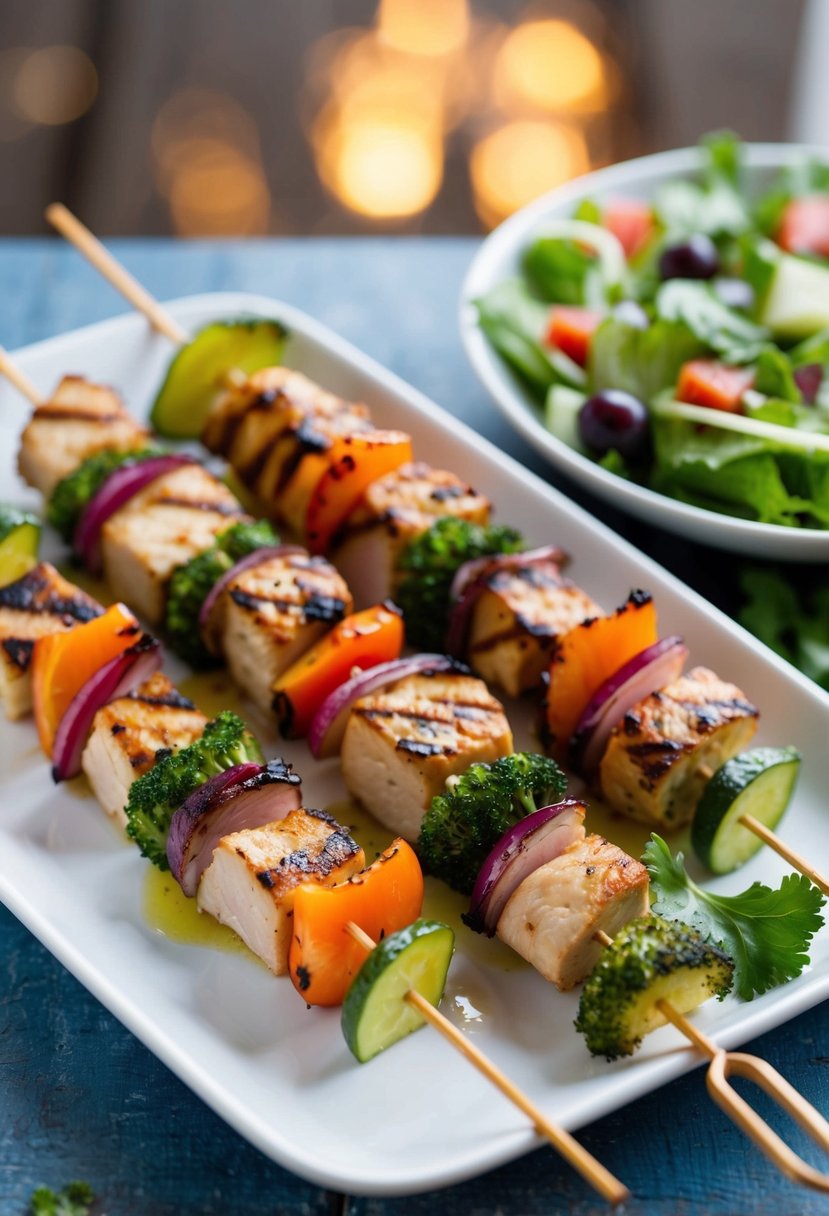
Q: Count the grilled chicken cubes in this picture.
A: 12